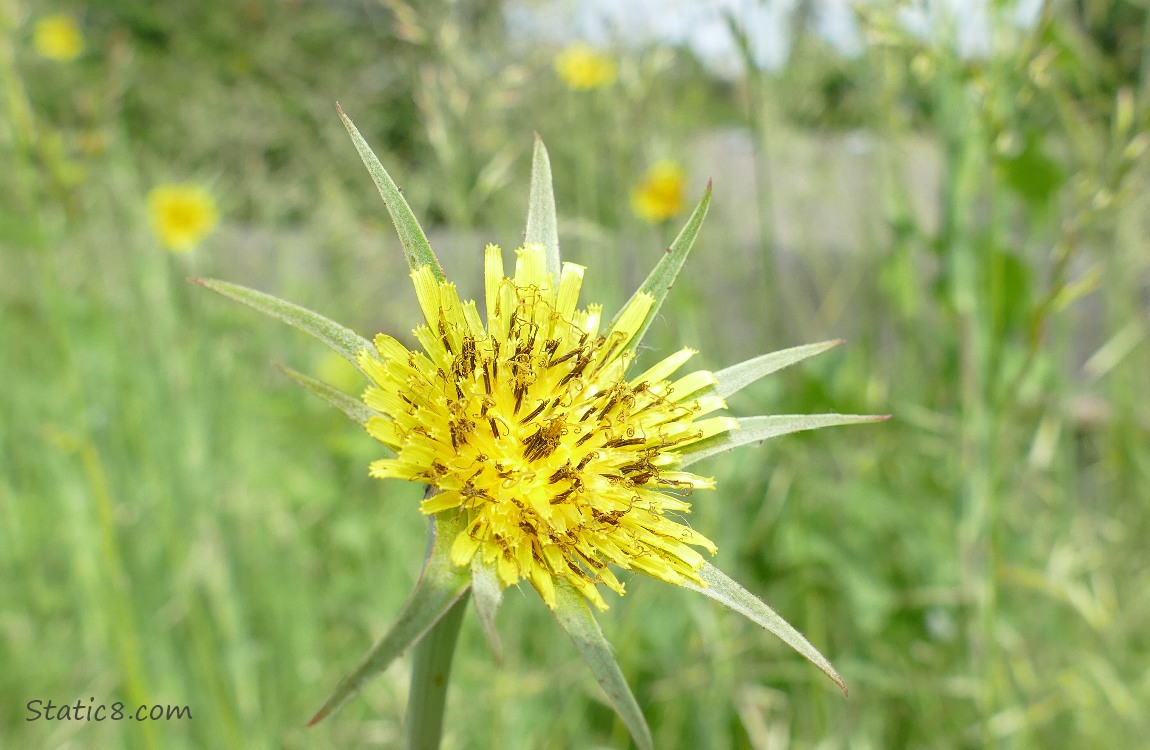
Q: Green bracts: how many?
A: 11